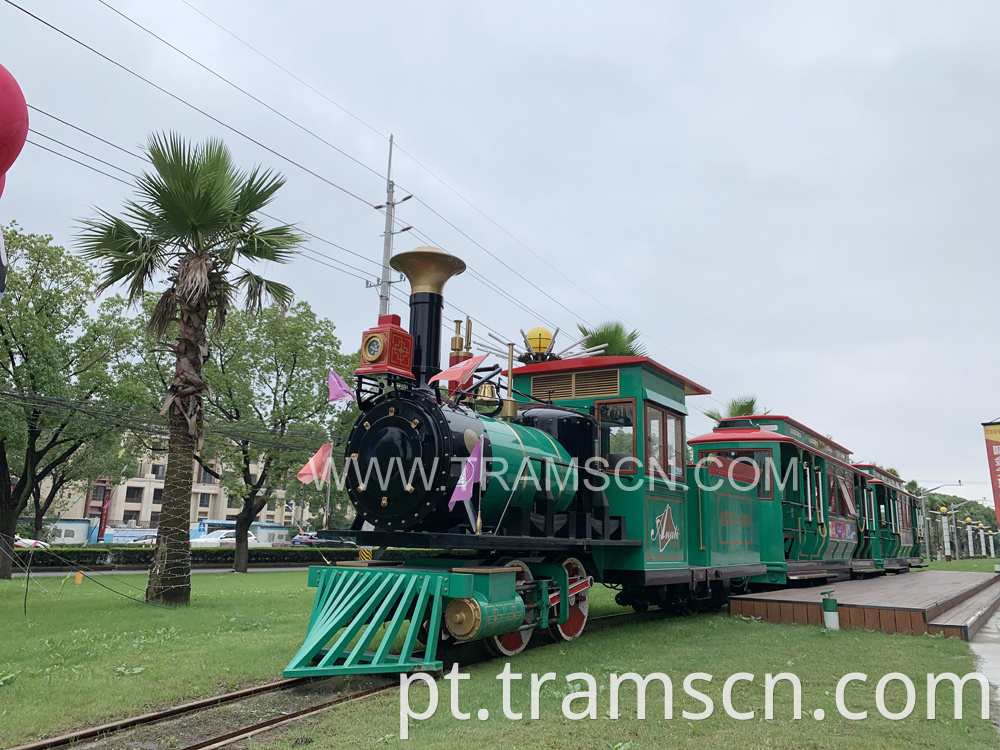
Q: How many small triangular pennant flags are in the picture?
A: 4